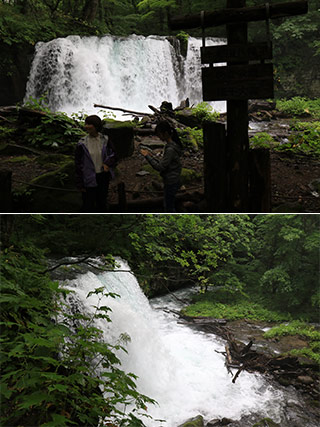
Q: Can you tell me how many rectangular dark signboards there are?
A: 2